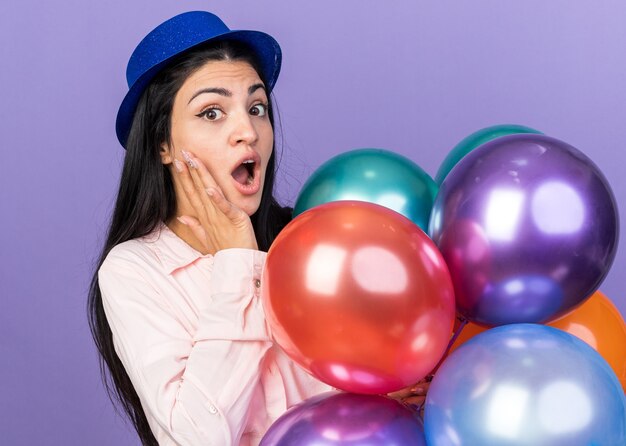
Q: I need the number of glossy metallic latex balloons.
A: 7